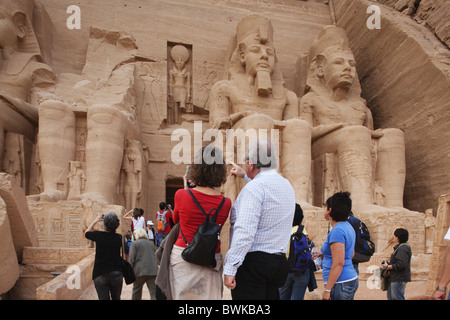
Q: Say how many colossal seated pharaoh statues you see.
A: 4